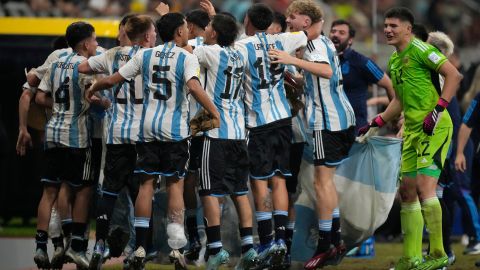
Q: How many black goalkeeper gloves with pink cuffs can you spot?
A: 2